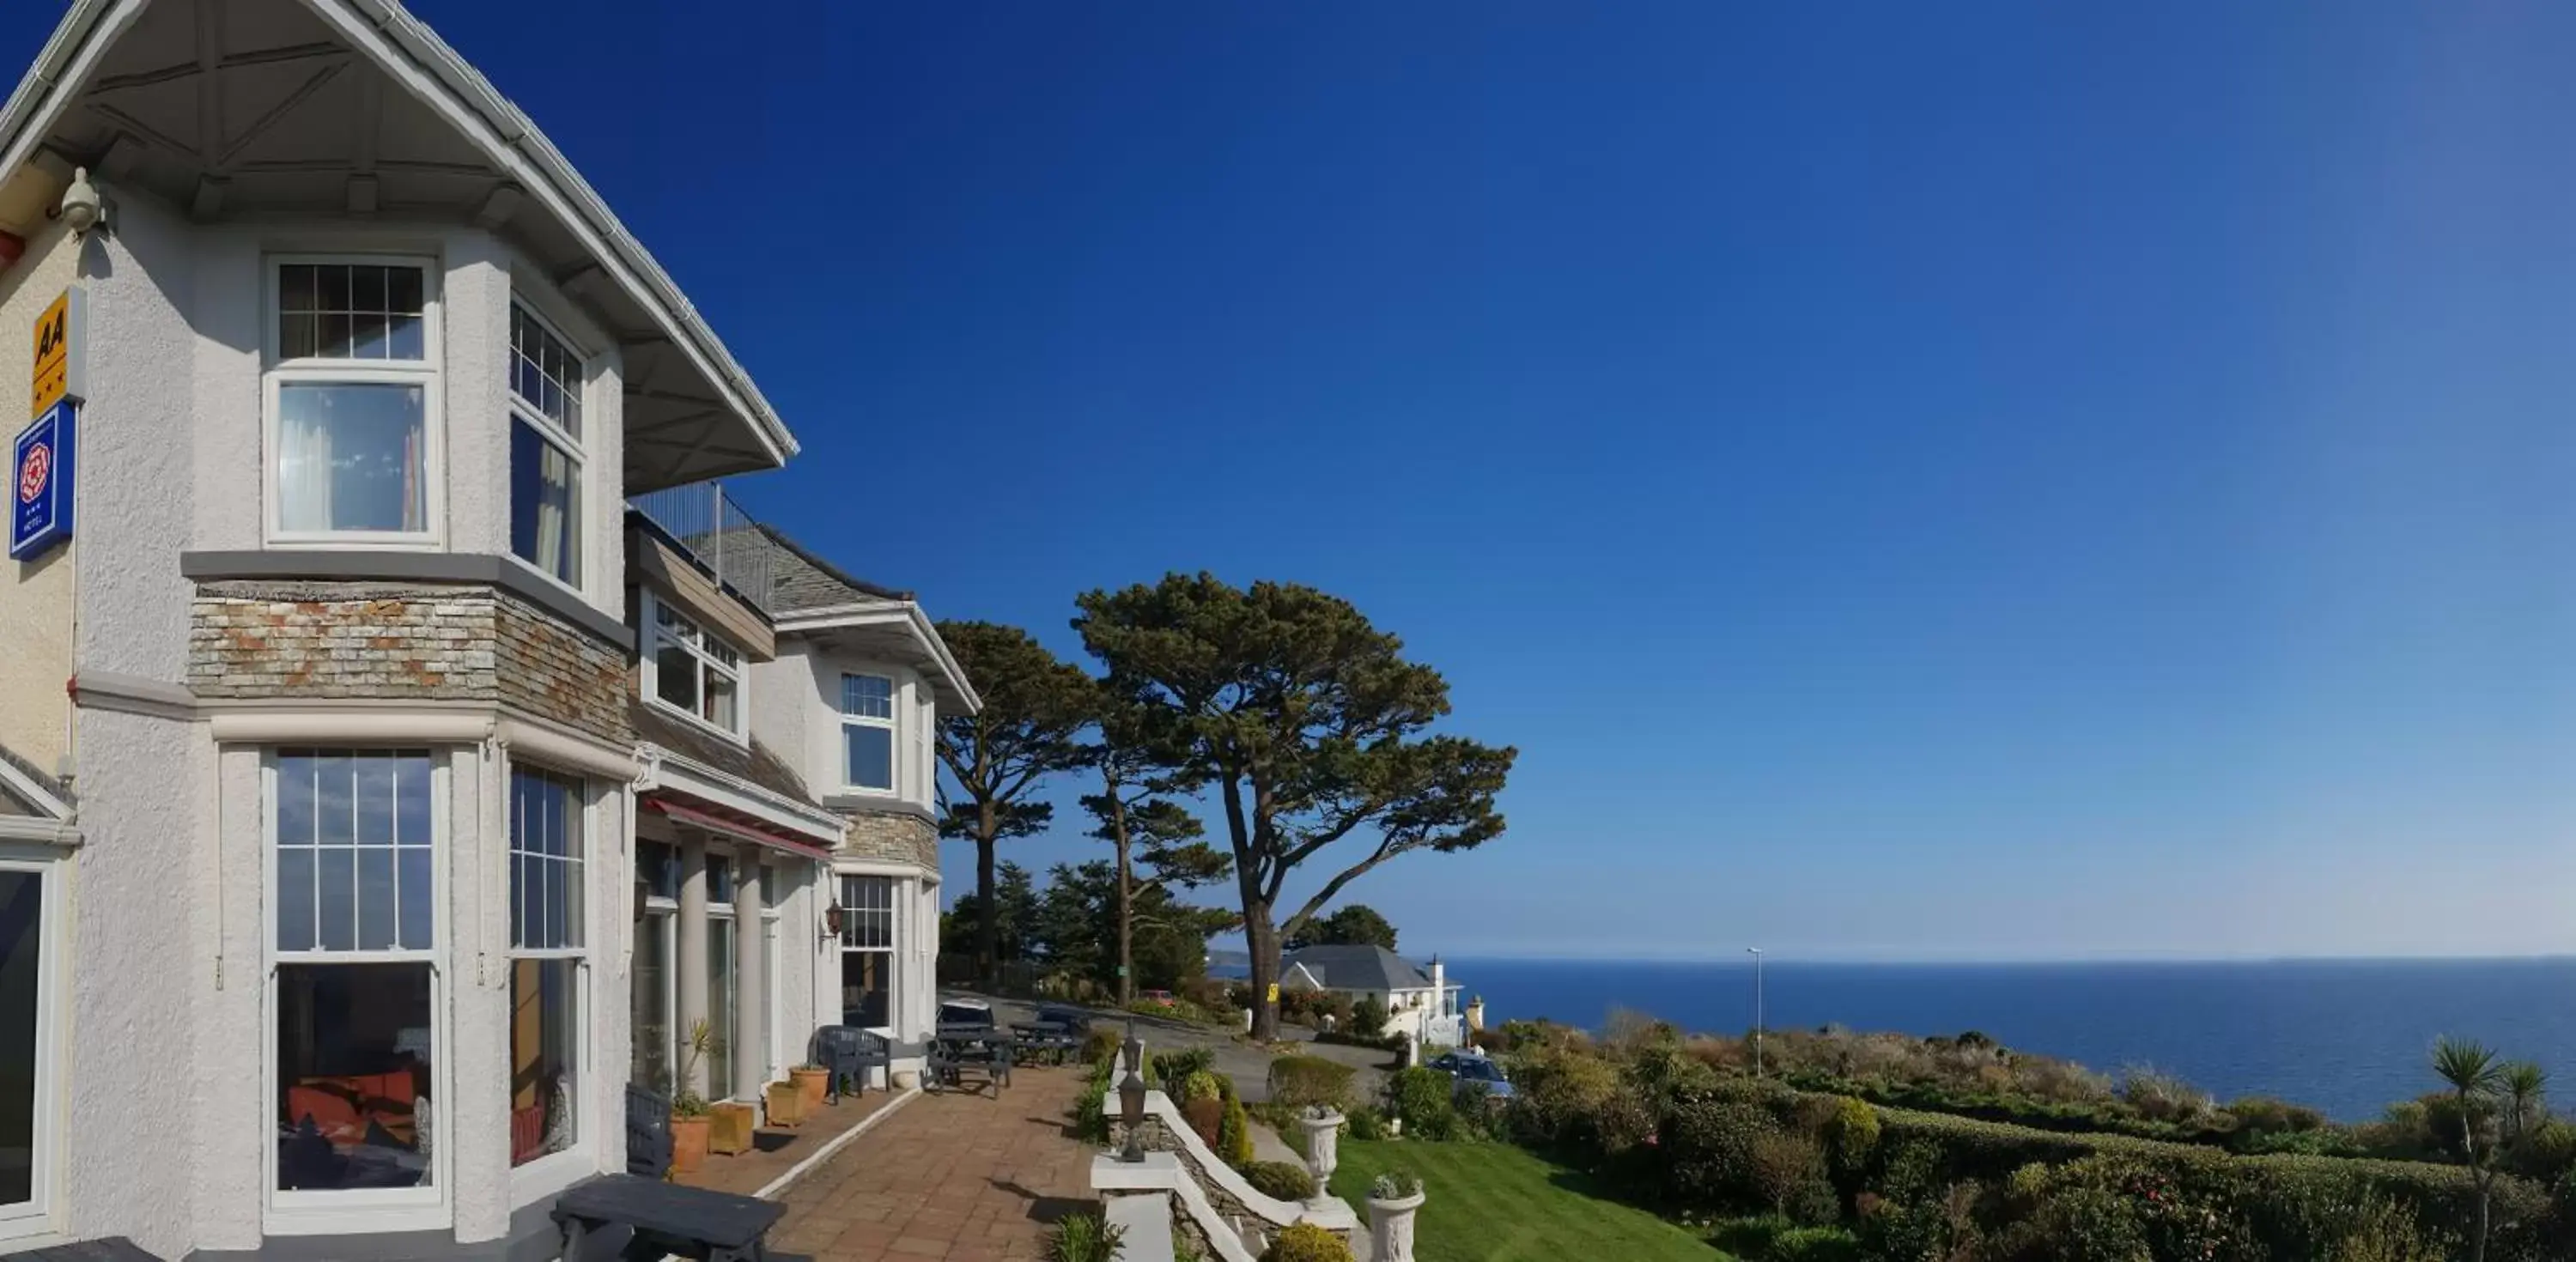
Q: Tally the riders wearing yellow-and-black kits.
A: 0